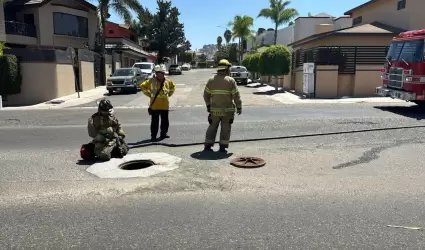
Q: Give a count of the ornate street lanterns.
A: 0